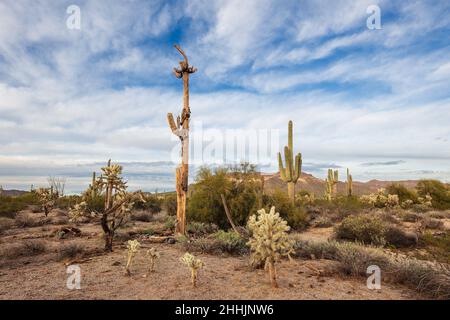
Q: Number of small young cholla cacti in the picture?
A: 3